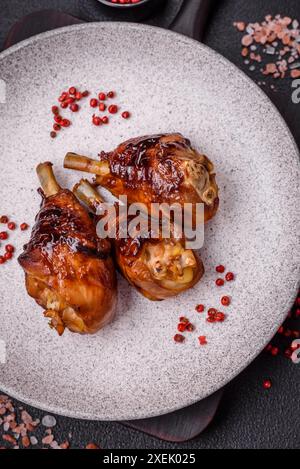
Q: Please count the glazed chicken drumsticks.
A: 3